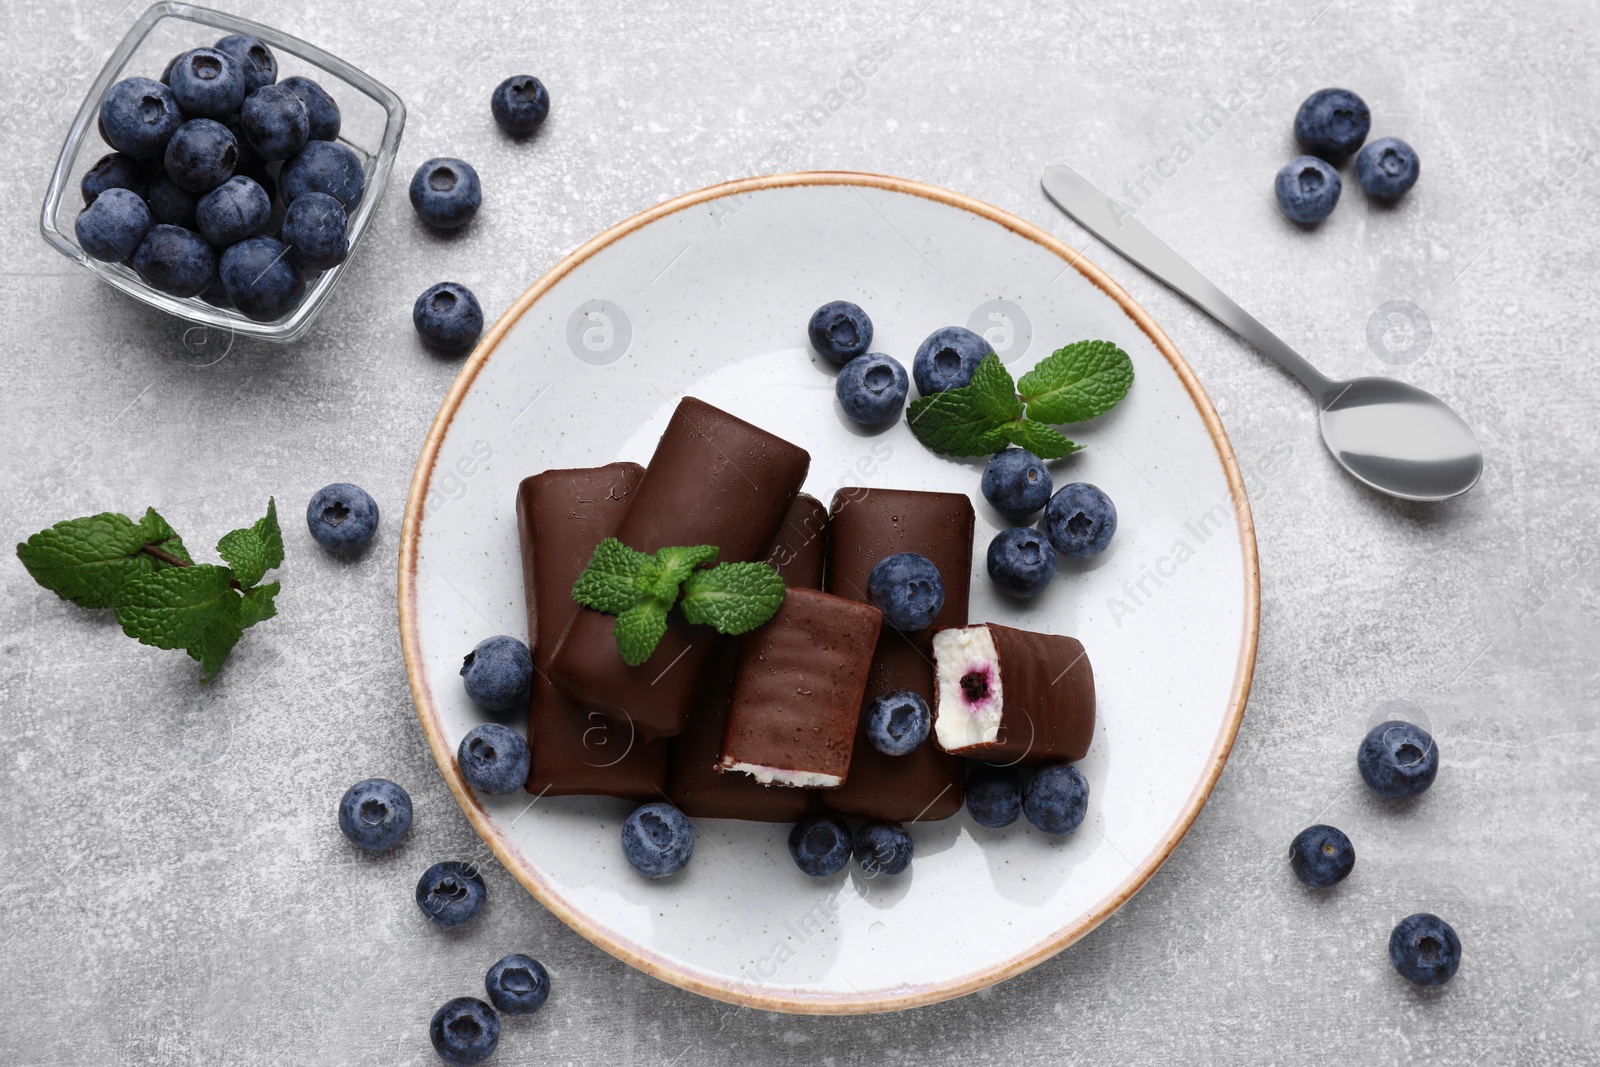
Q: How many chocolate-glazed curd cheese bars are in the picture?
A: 6